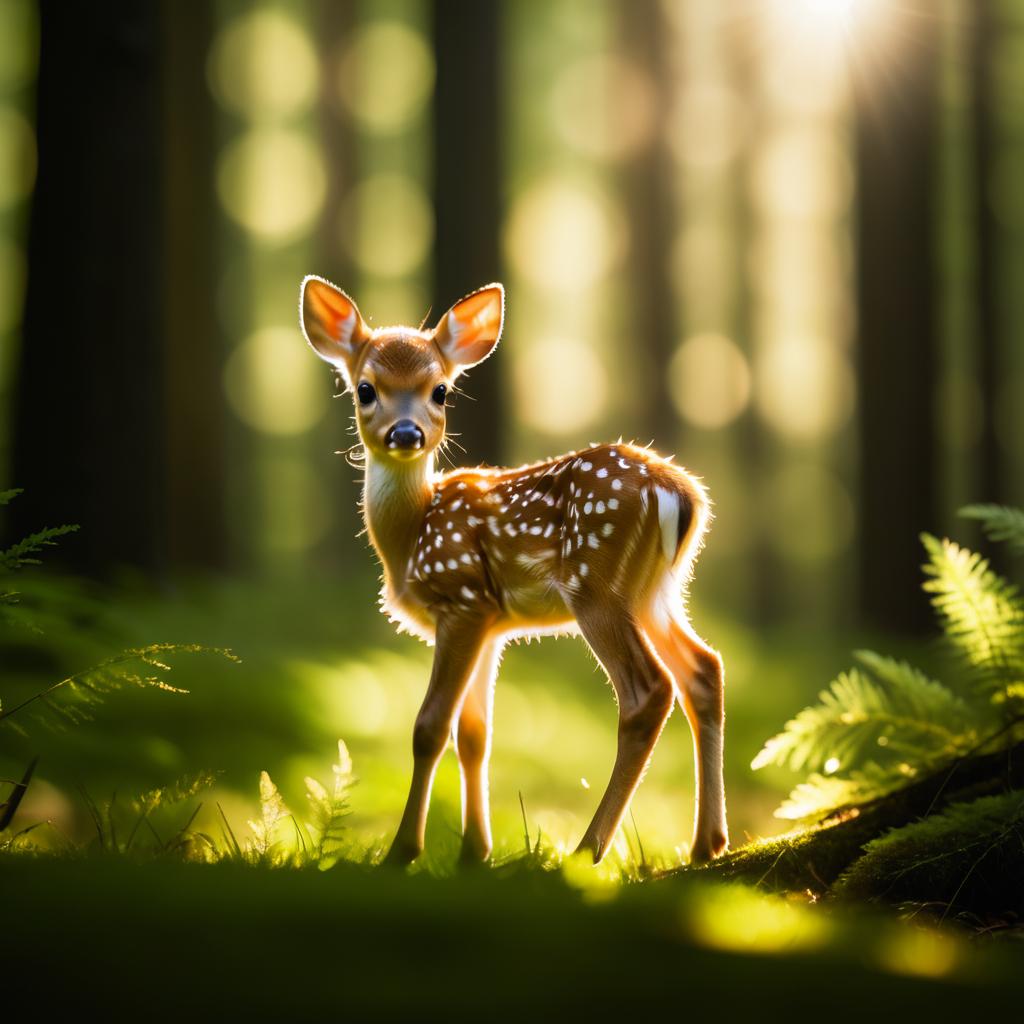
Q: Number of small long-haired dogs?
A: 0